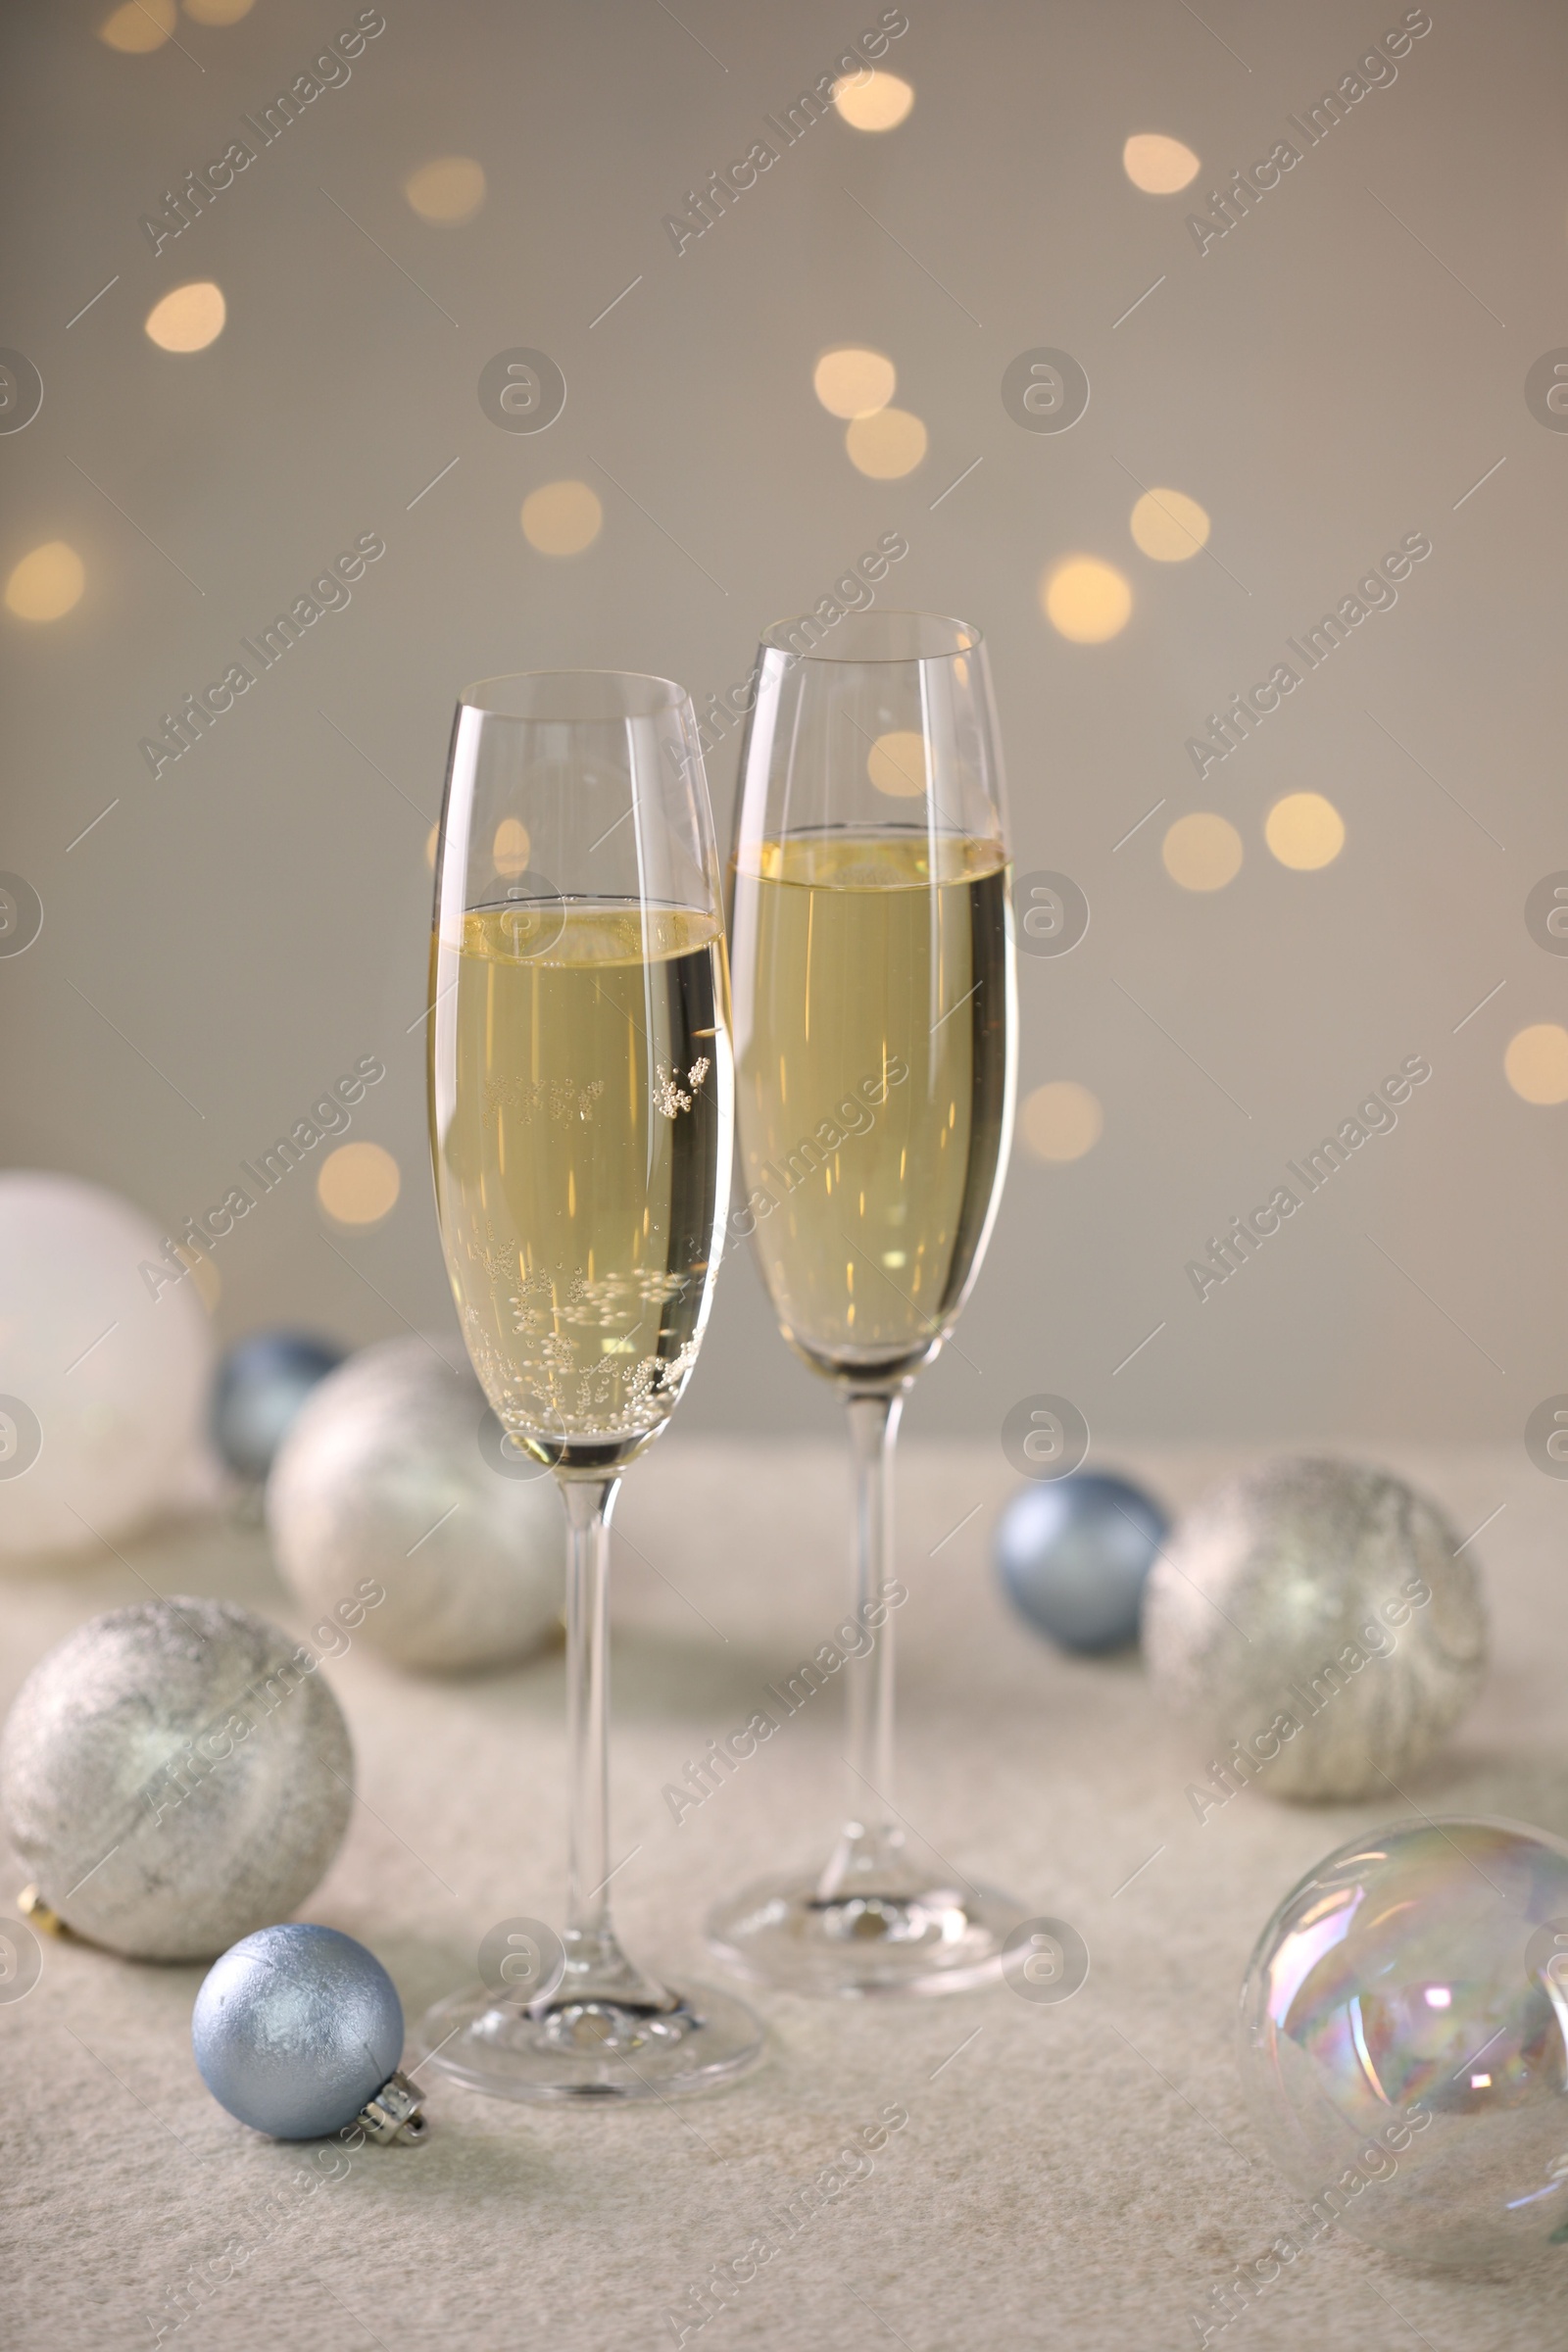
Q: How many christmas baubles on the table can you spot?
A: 8